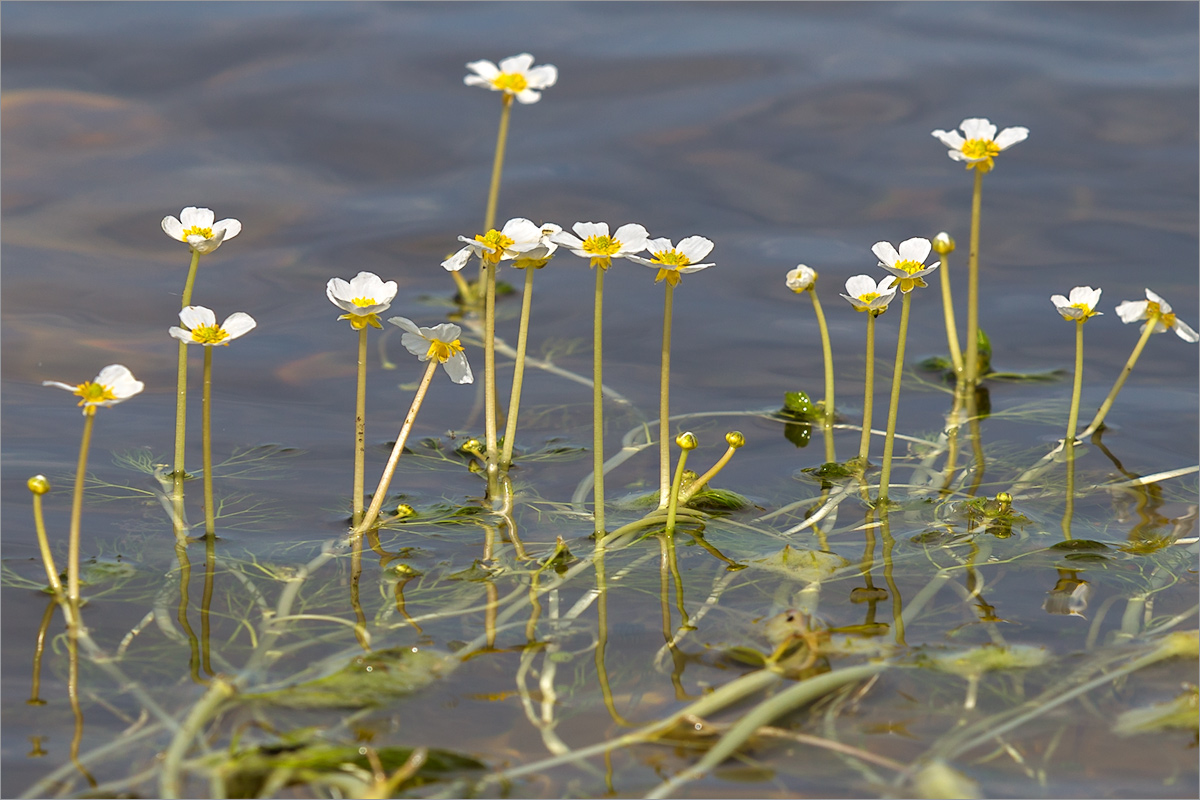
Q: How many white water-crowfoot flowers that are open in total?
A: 15